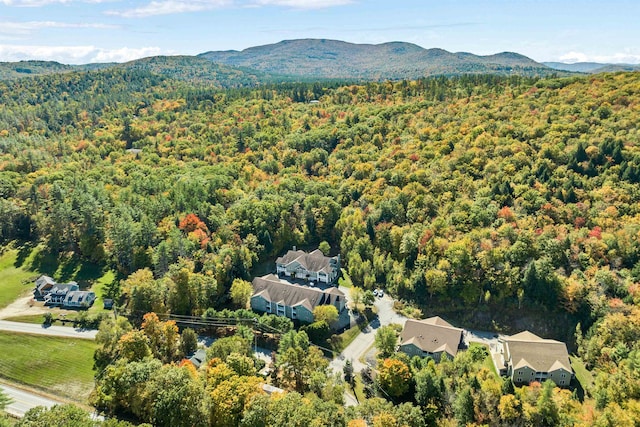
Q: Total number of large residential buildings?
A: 4